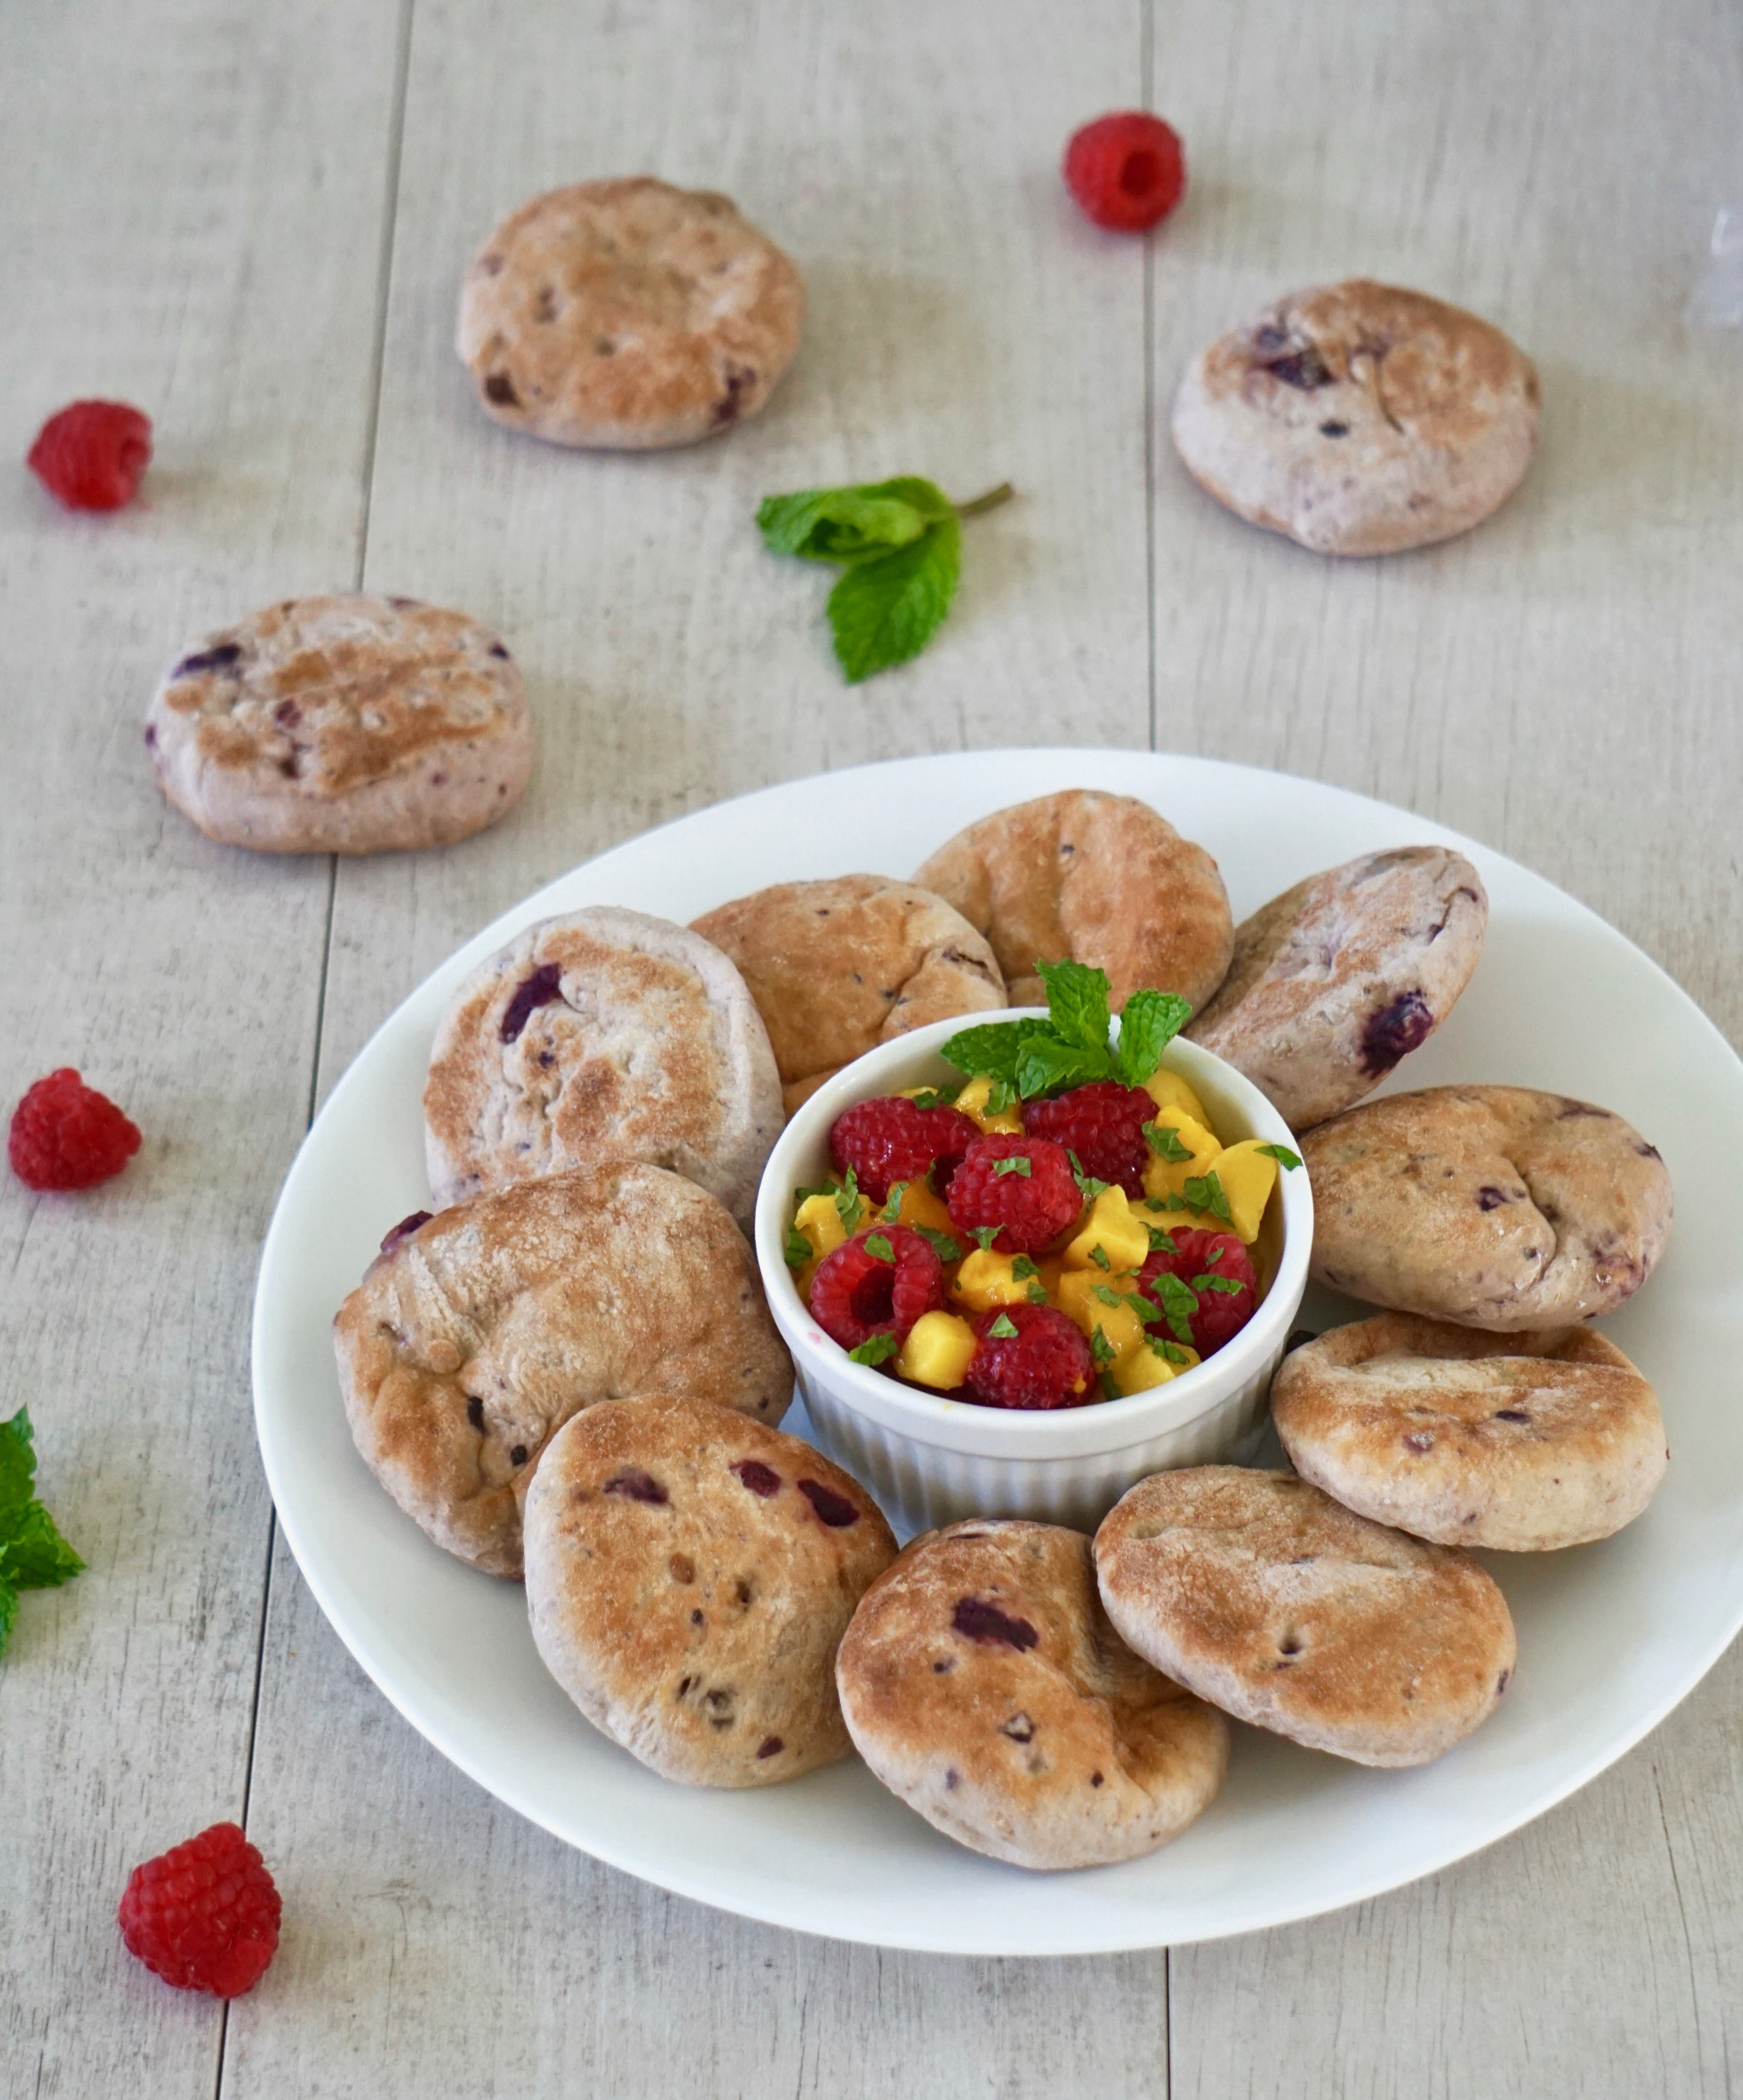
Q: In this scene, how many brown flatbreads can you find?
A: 13